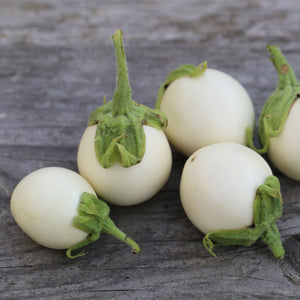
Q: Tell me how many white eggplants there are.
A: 5